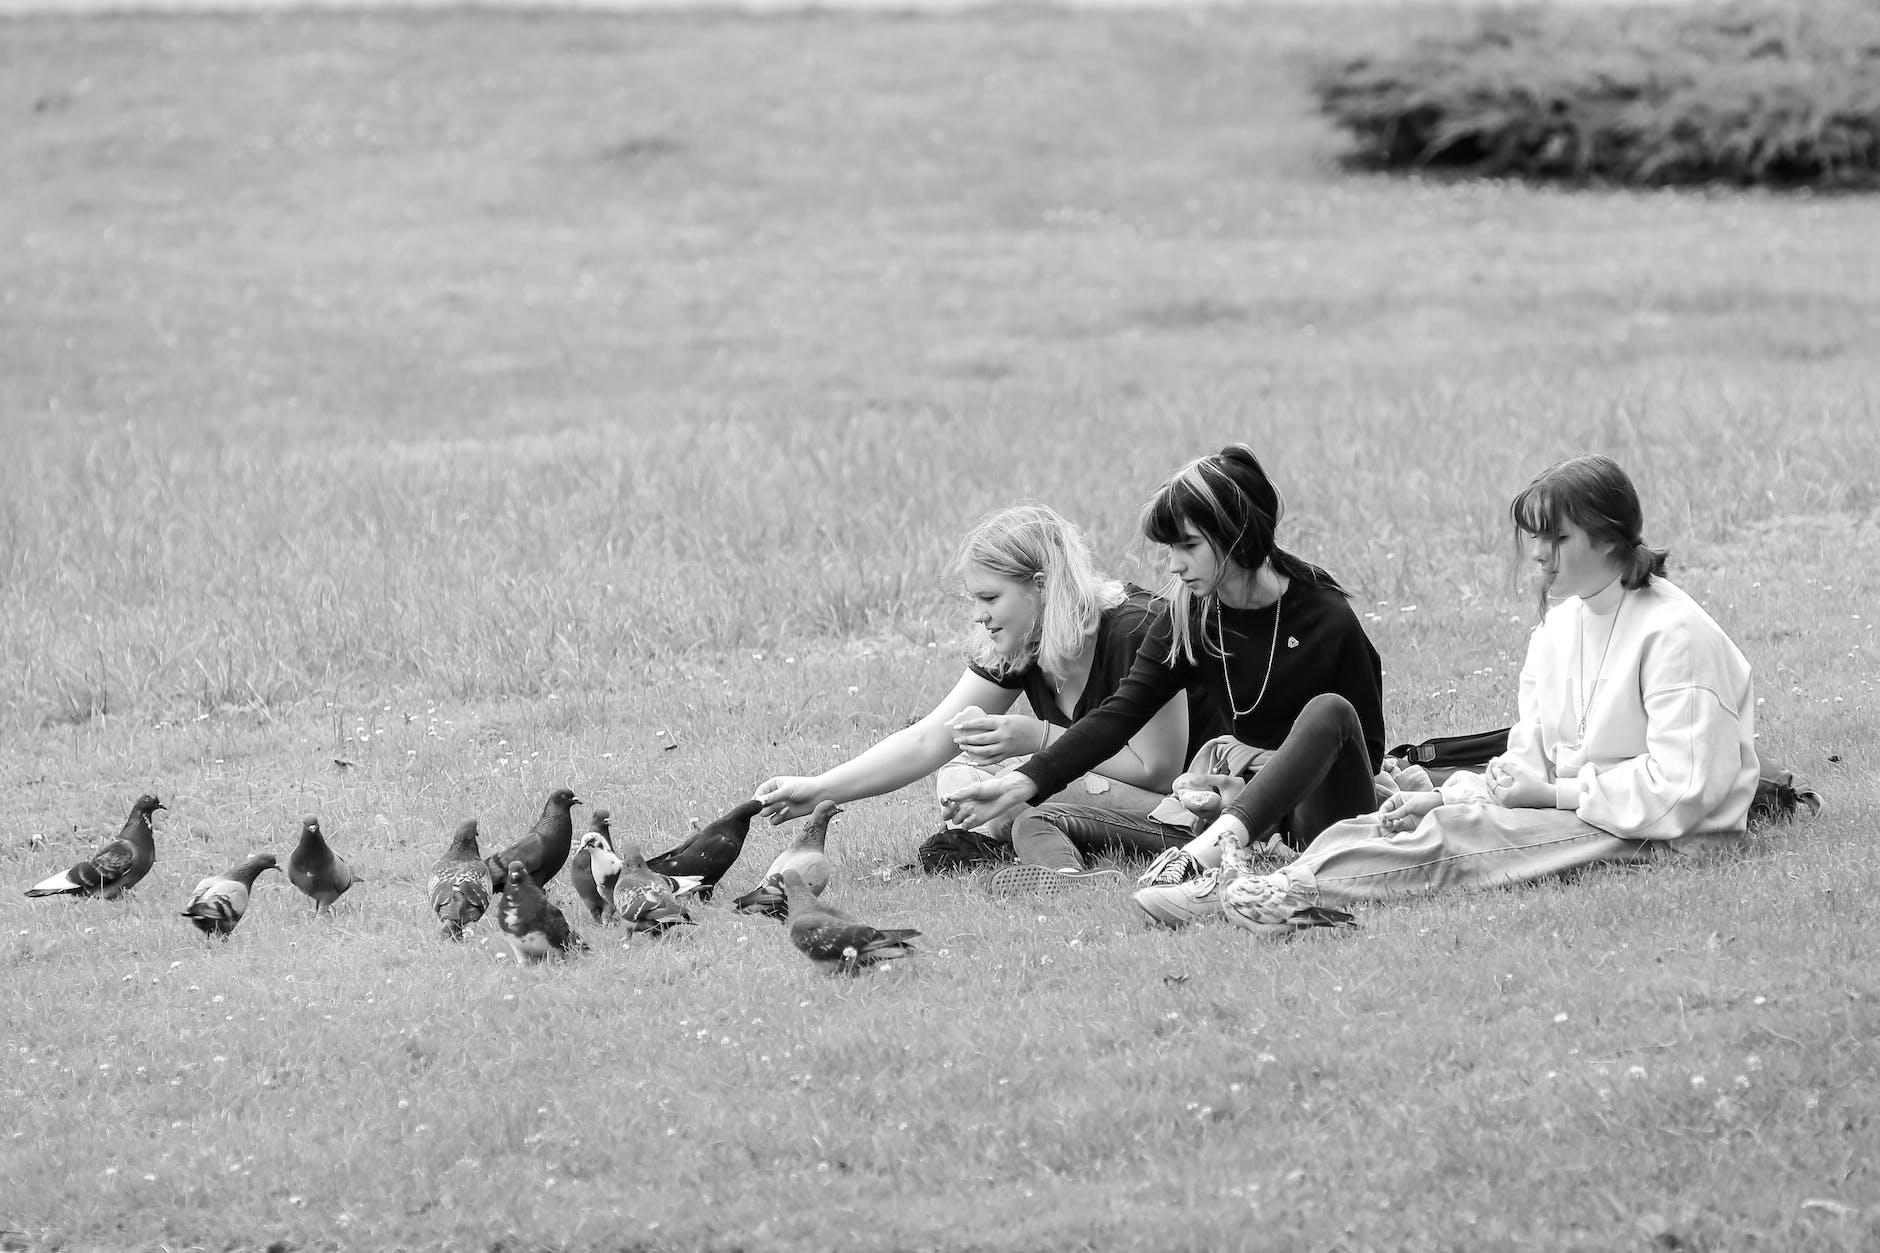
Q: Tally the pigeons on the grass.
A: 13